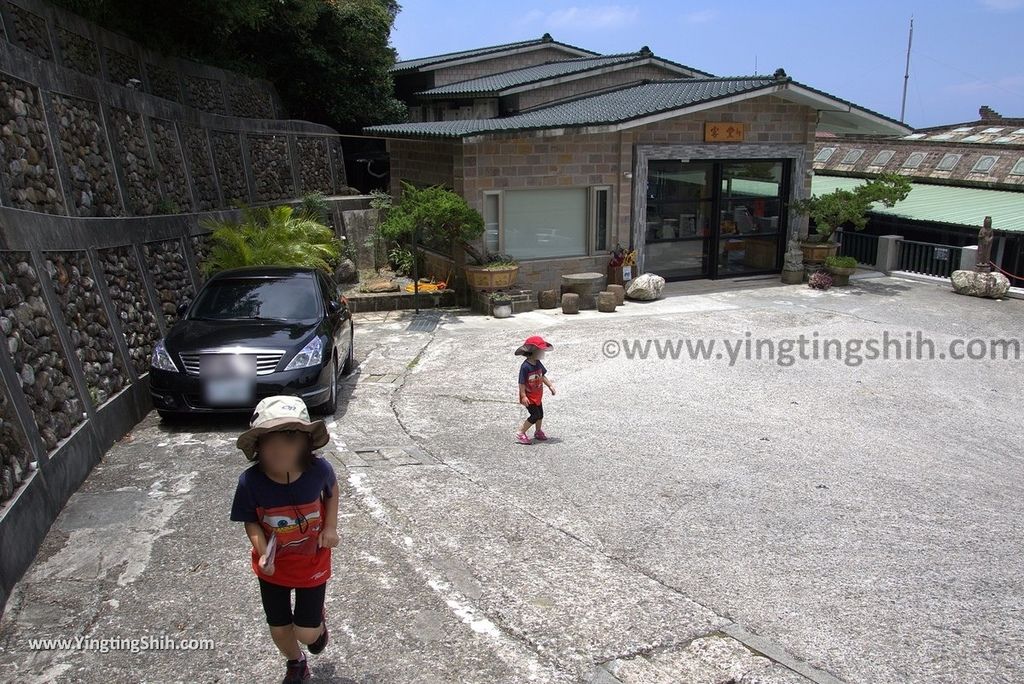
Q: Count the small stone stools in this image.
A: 4